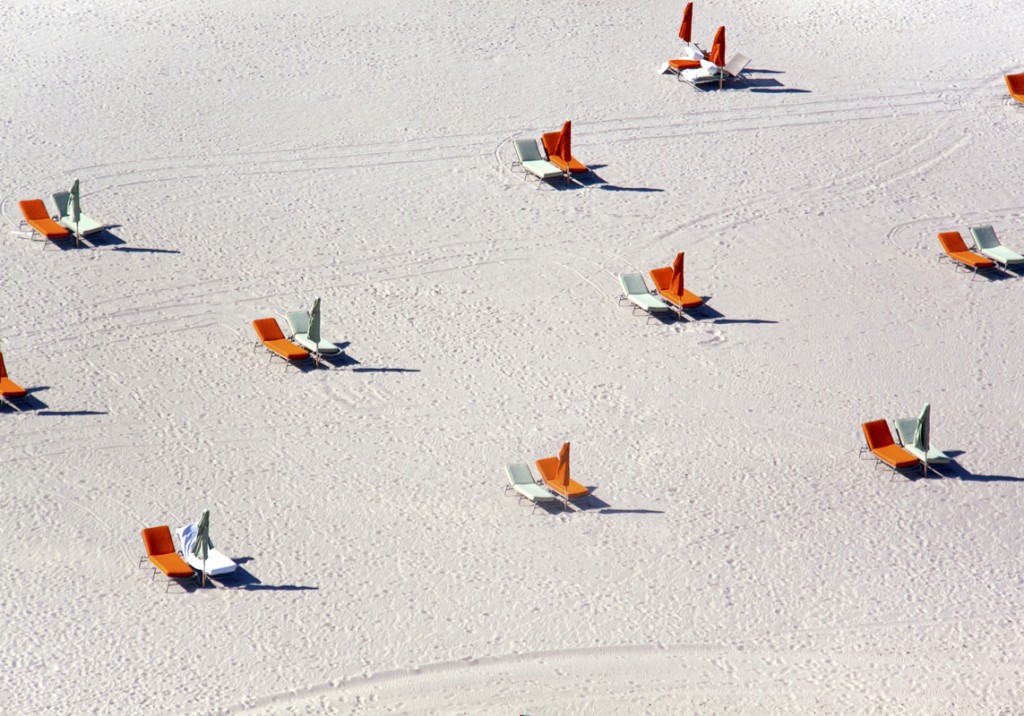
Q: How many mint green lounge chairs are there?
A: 7